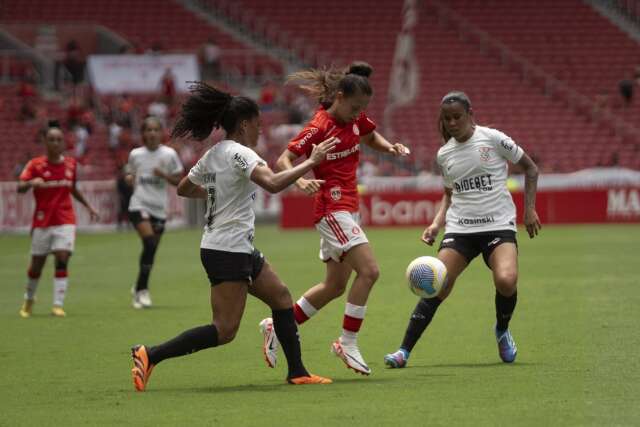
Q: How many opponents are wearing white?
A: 3